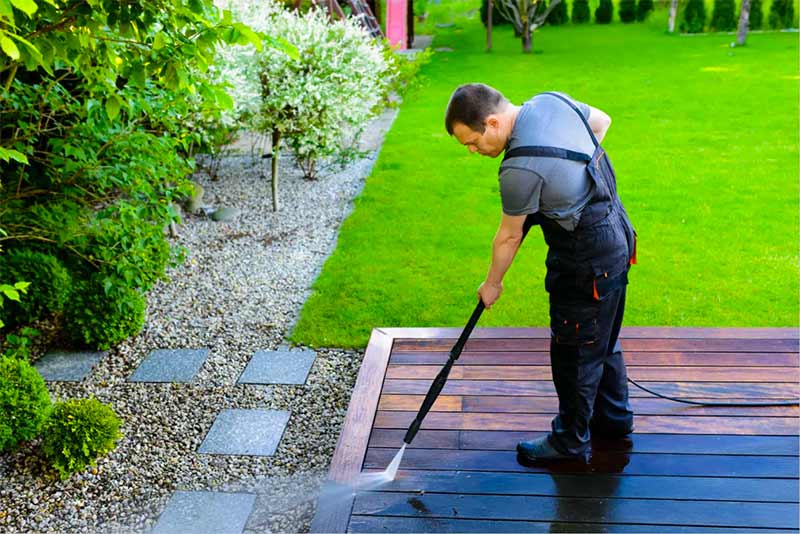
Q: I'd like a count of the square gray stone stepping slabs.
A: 5